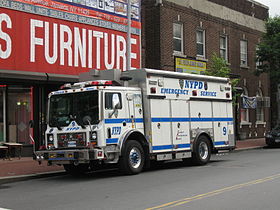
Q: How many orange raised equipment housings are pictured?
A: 0